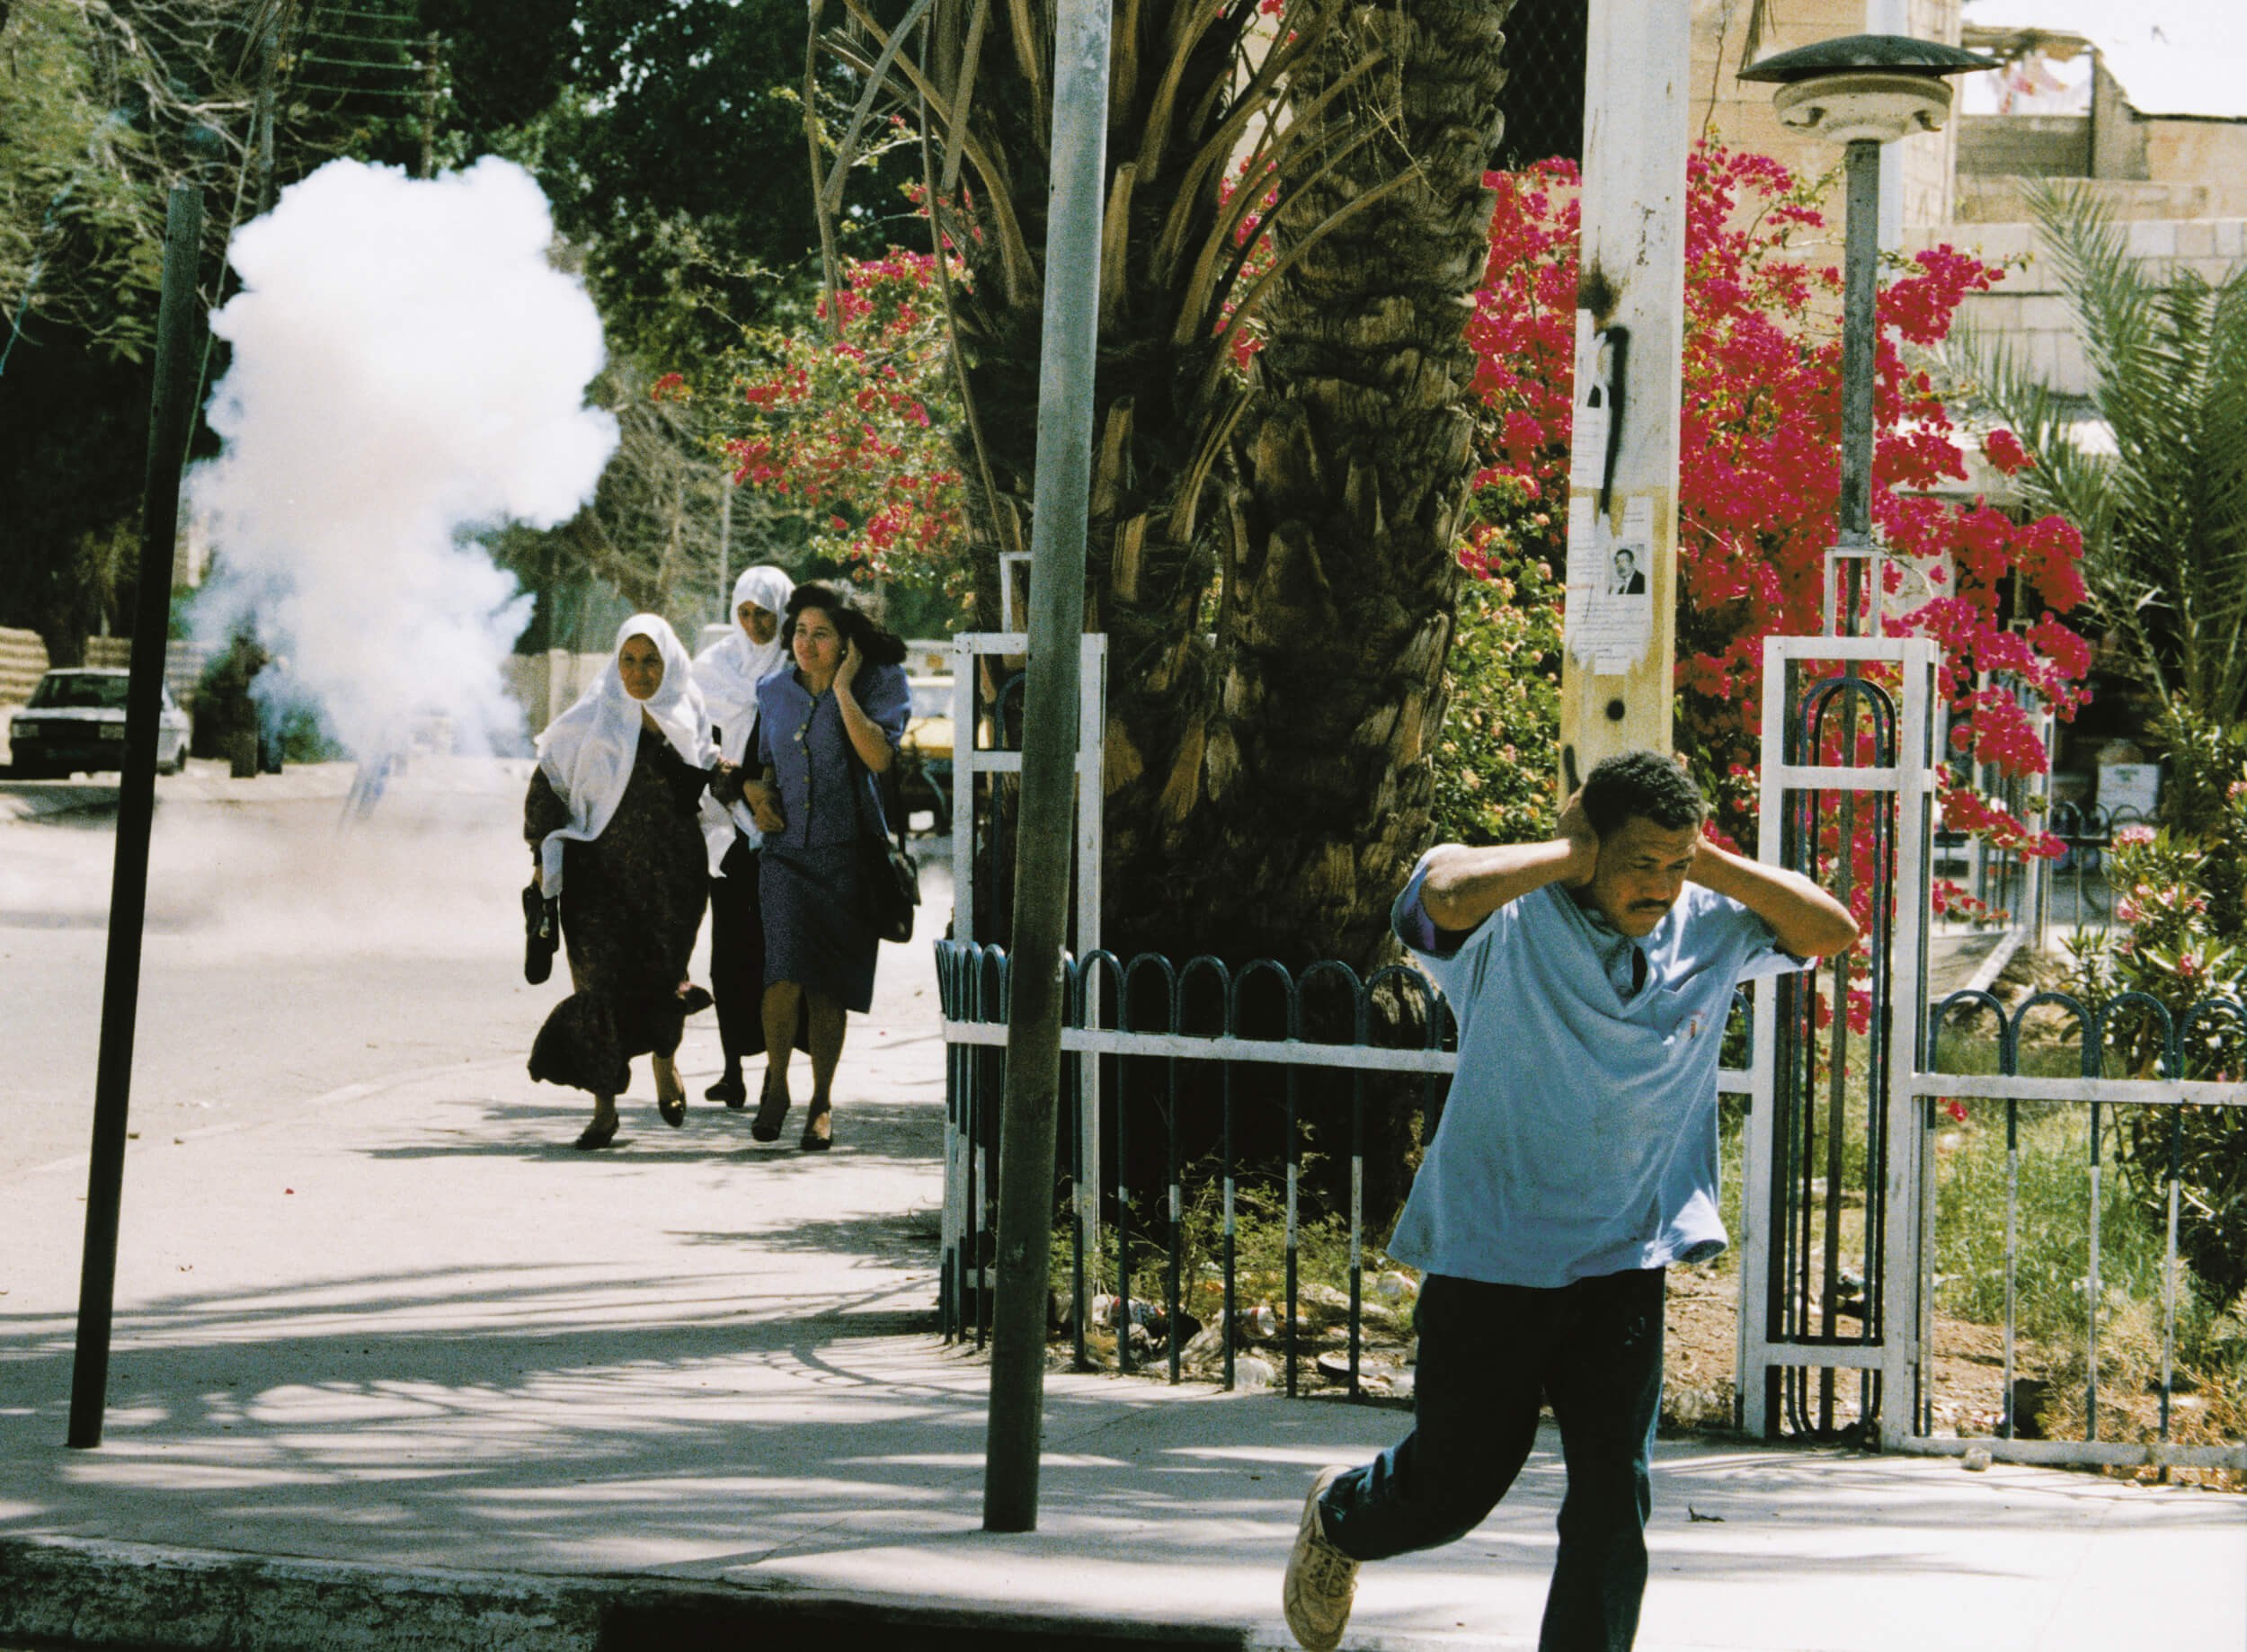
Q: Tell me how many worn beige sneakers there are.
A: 1